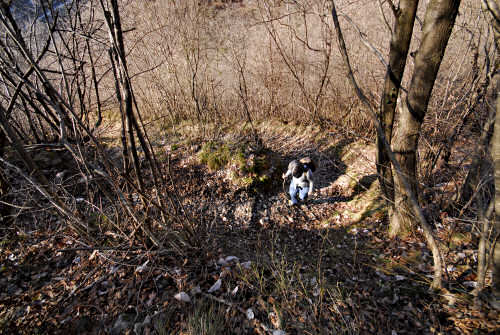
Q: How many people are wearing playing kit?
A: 0